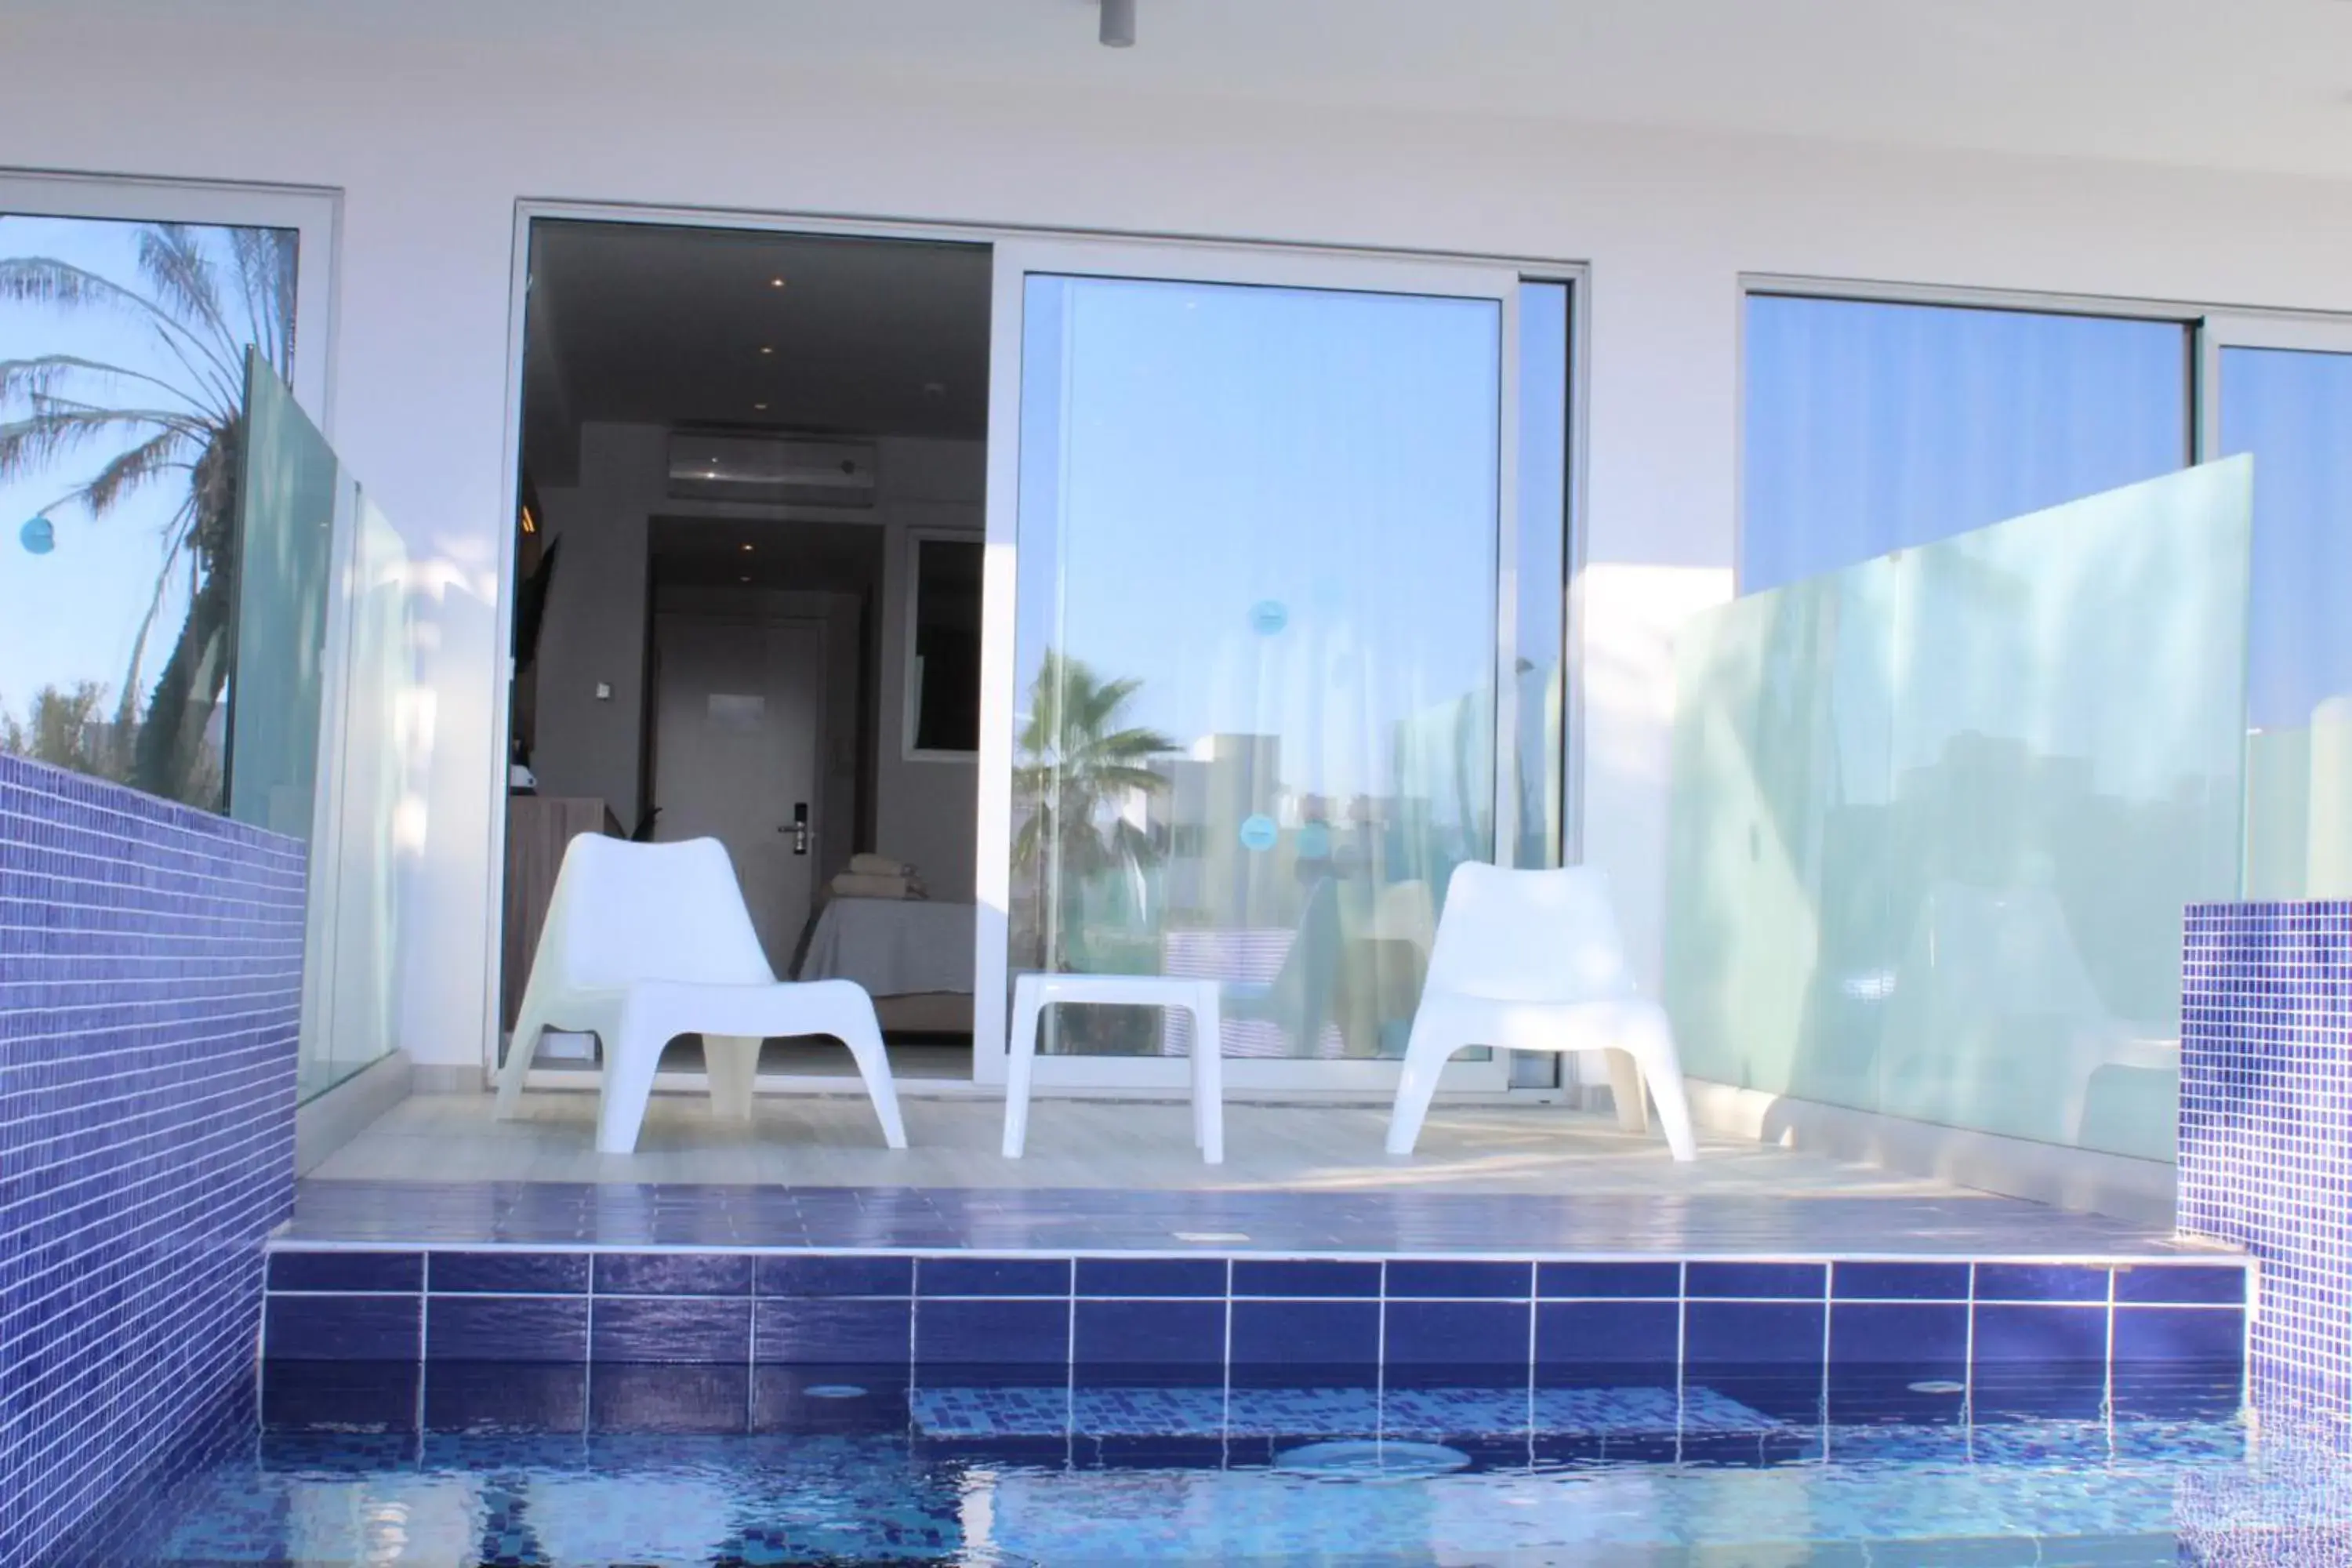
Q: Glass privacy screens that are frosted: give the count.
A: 2